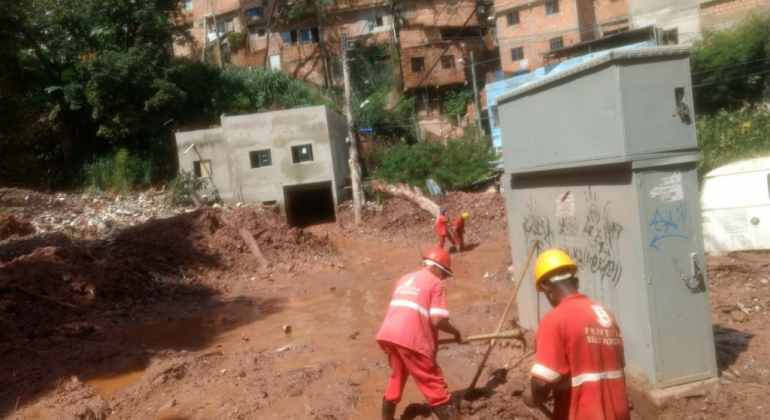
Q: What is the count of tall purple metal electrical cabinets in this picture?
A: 0